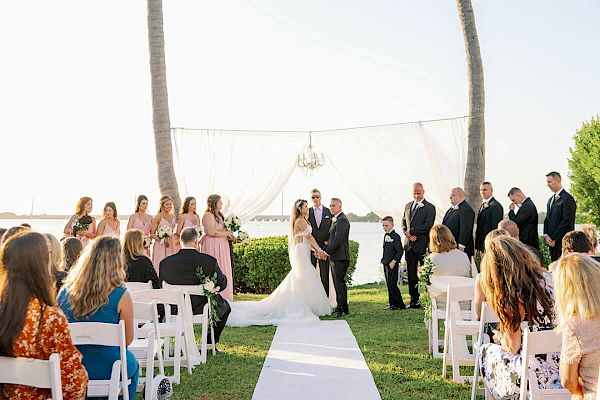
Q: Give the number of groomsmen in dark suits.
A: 5